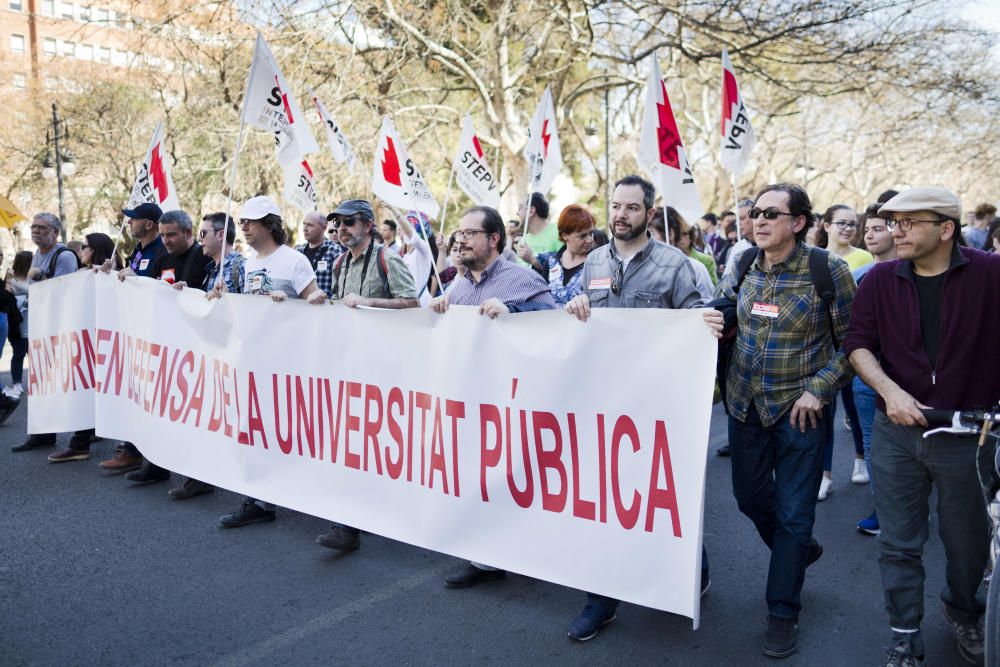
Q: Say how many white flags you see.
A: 9